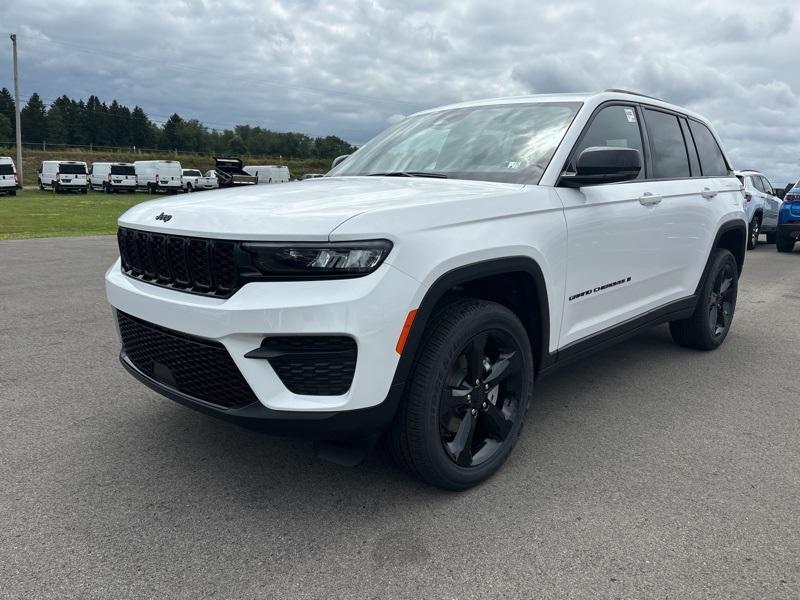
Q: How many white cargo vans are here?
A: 5